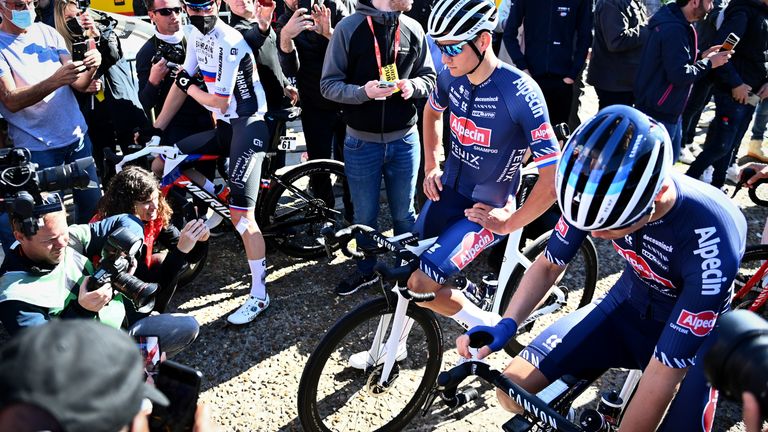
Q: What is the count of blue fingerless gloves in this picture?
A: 1